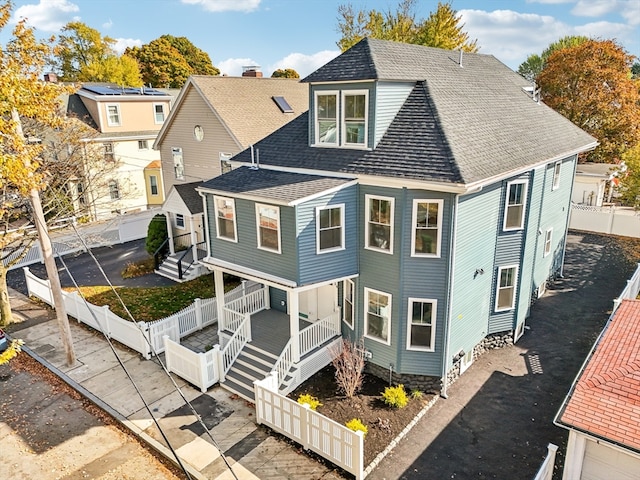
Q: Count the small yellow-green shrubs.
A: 3